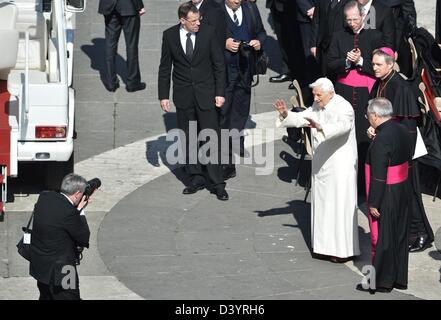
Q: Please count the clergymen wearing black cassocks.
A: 3